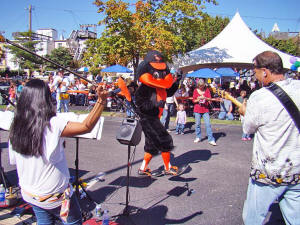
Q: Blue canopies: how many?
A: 3